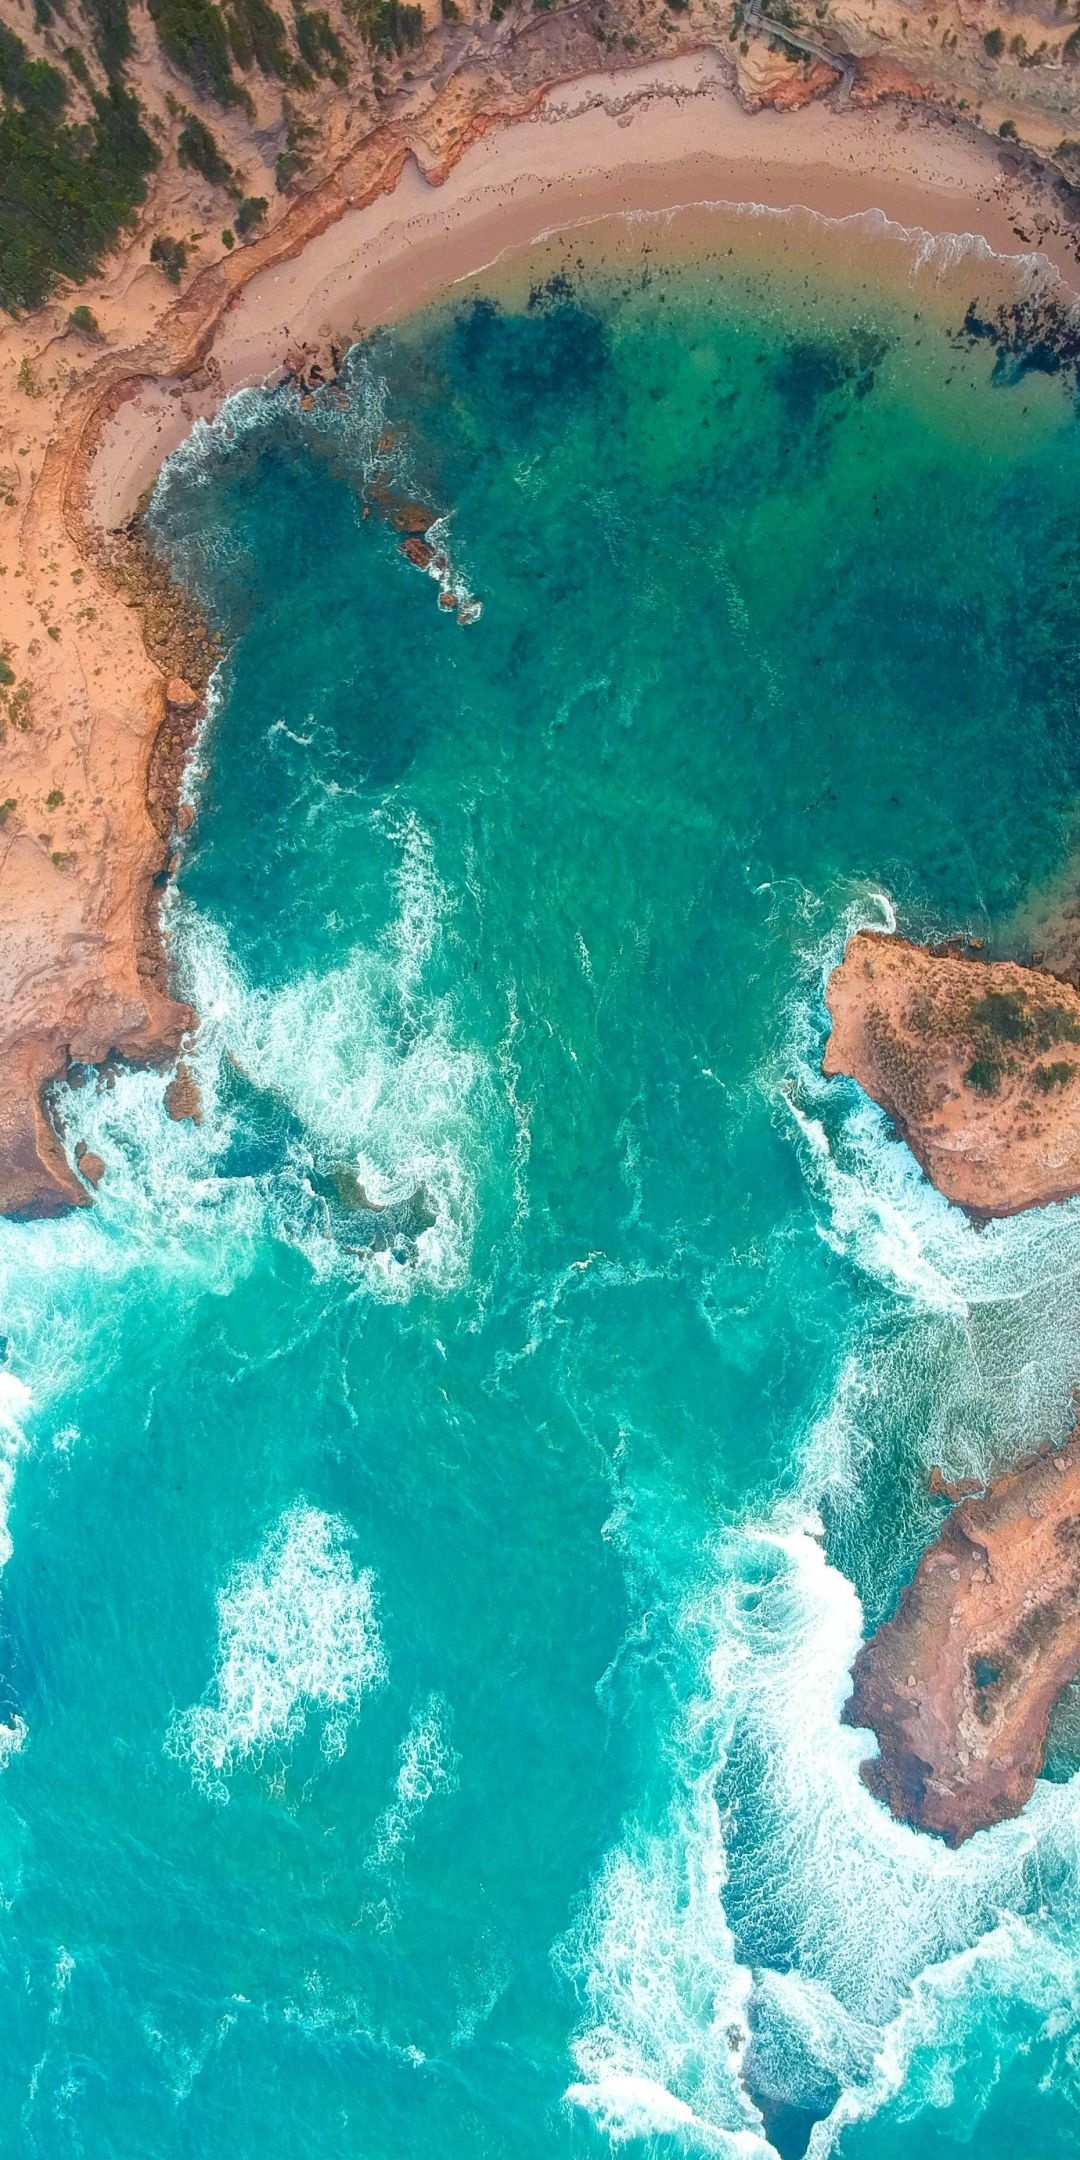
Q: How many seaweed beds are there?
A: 3